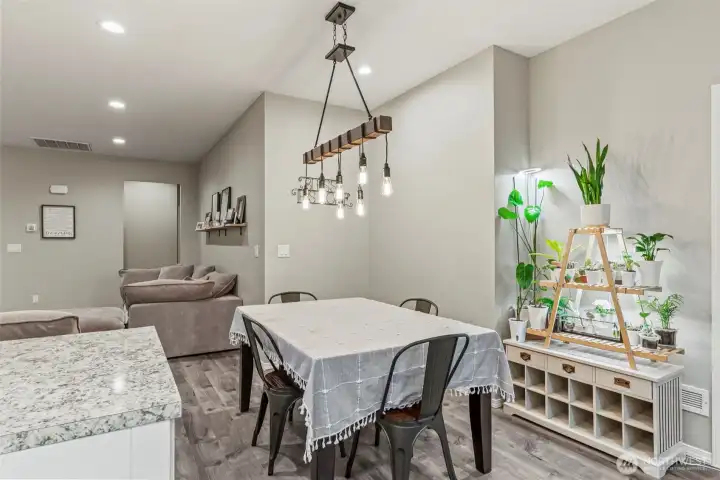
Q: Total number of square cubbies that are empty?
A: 12